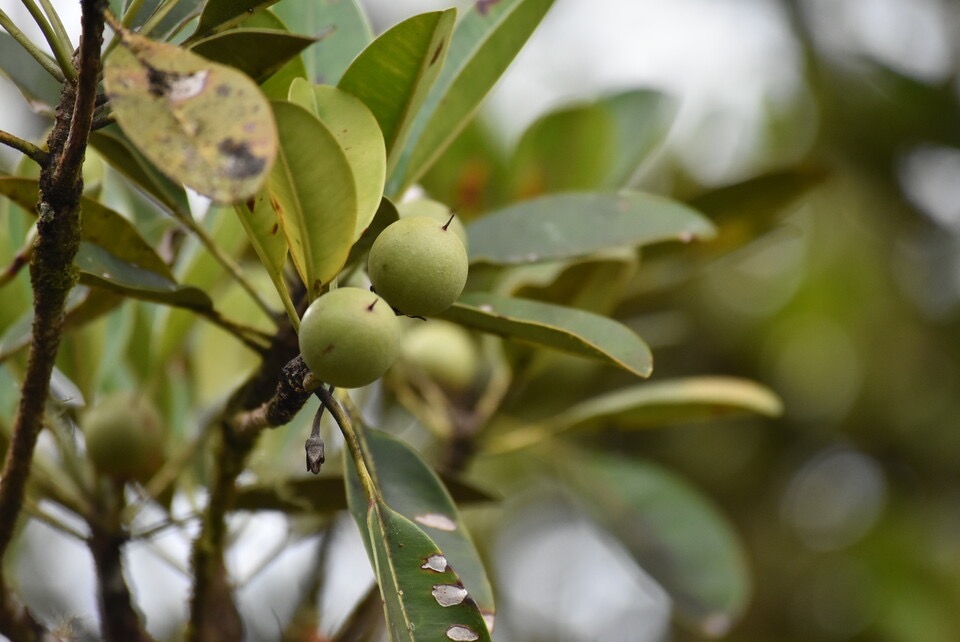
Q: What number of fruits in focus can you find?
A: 2